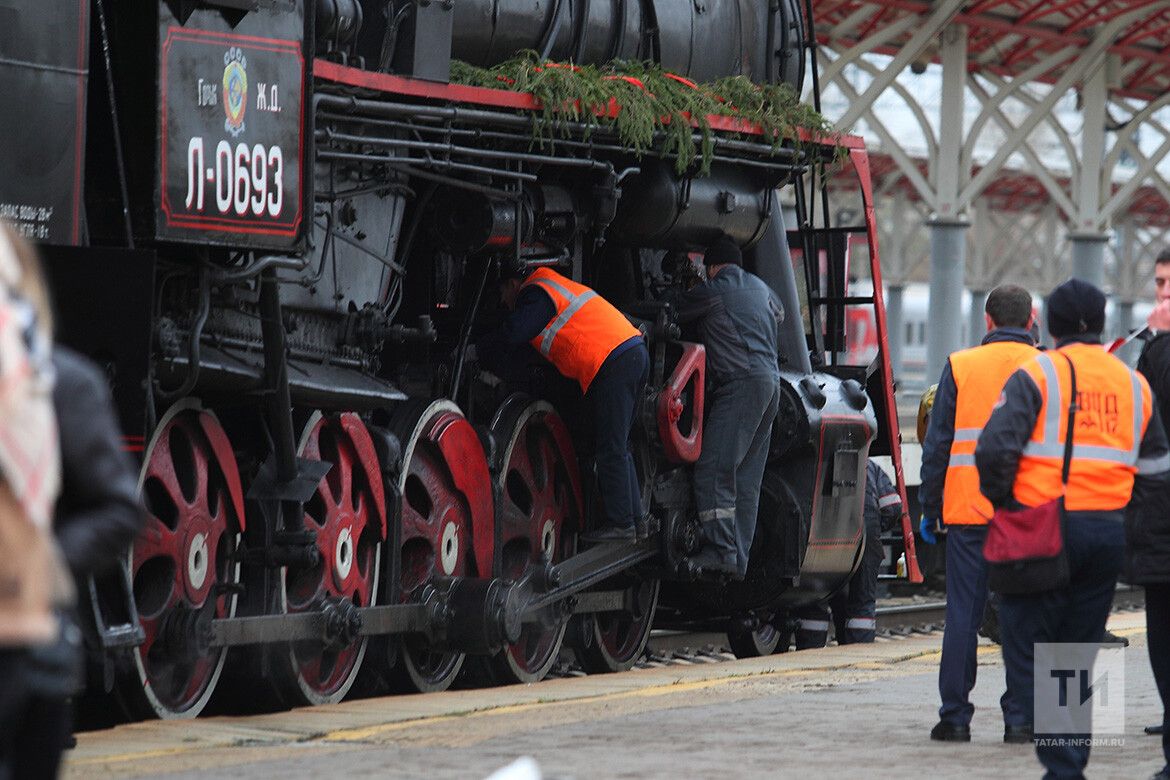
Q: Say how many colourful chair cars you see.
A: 0